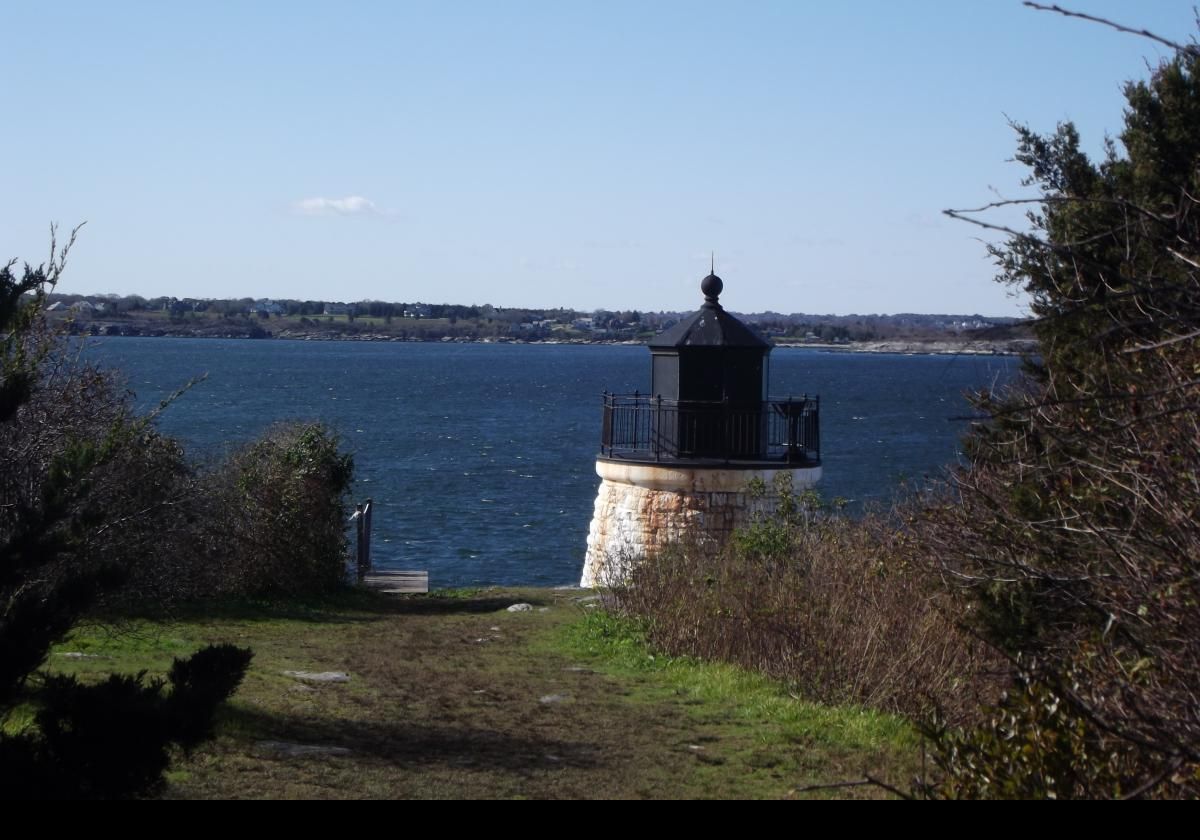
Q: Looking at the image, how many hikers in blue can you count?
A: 0